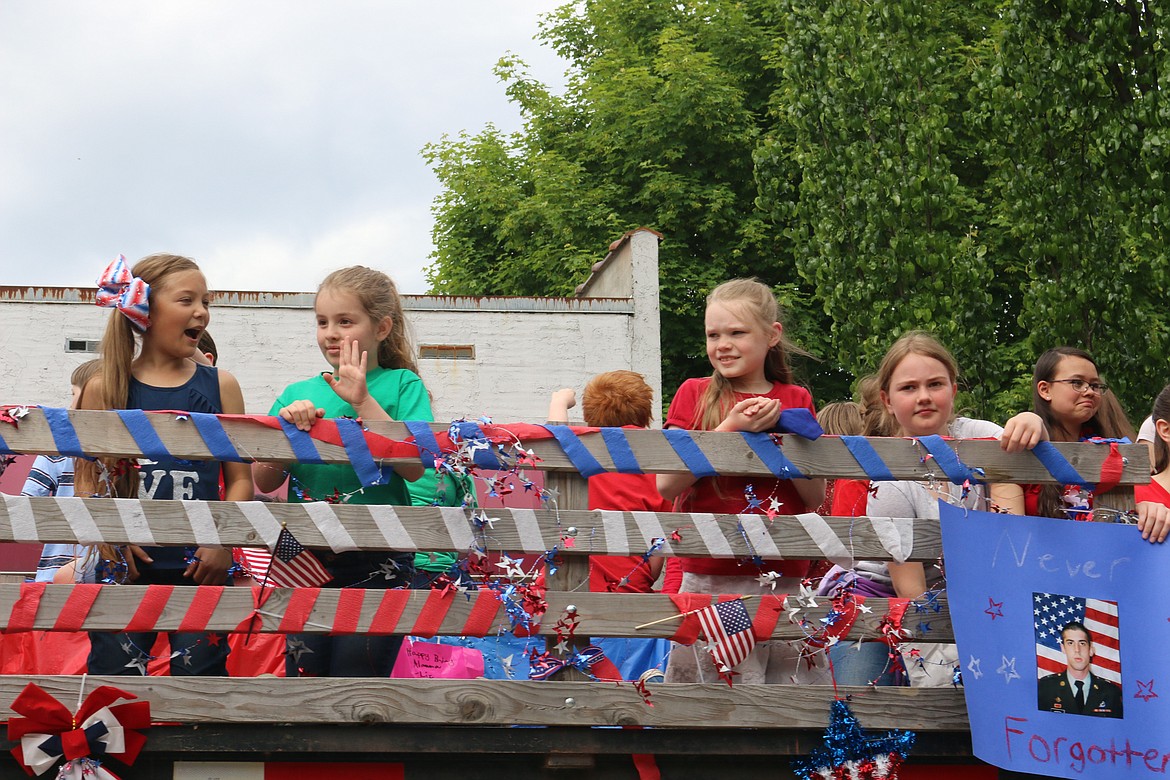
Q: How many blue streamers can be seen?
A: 15